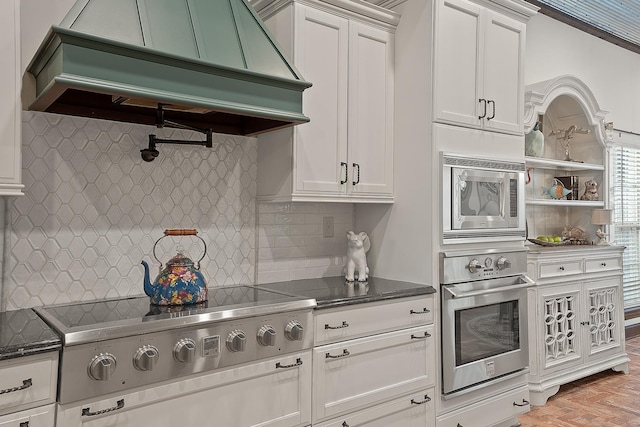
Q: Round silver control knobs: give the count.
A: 8